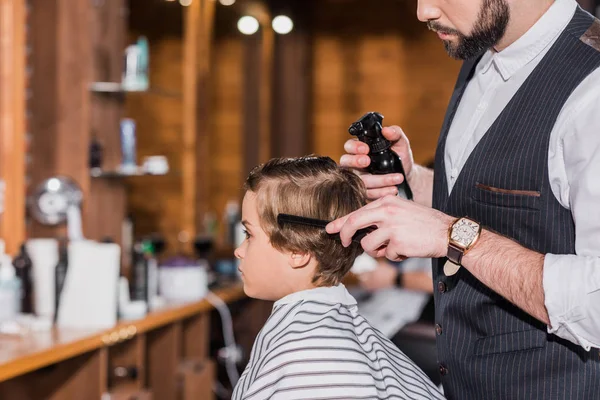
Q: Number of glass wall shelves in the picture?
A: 2